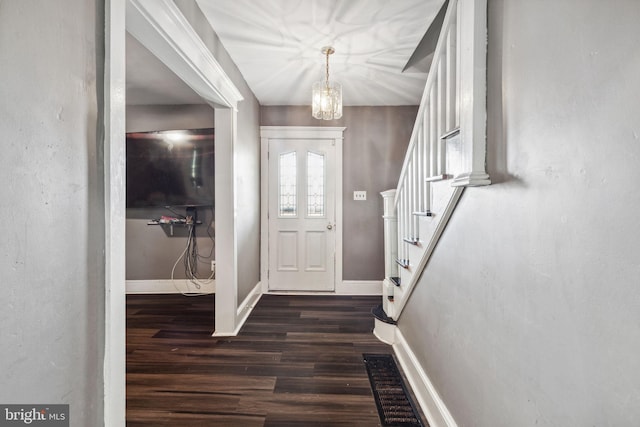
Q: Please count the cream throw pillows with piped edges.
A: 0